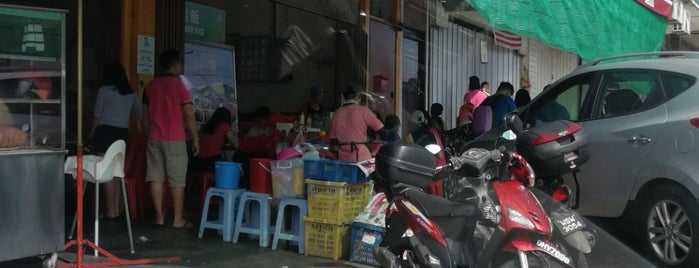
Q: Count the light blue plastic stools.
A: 3